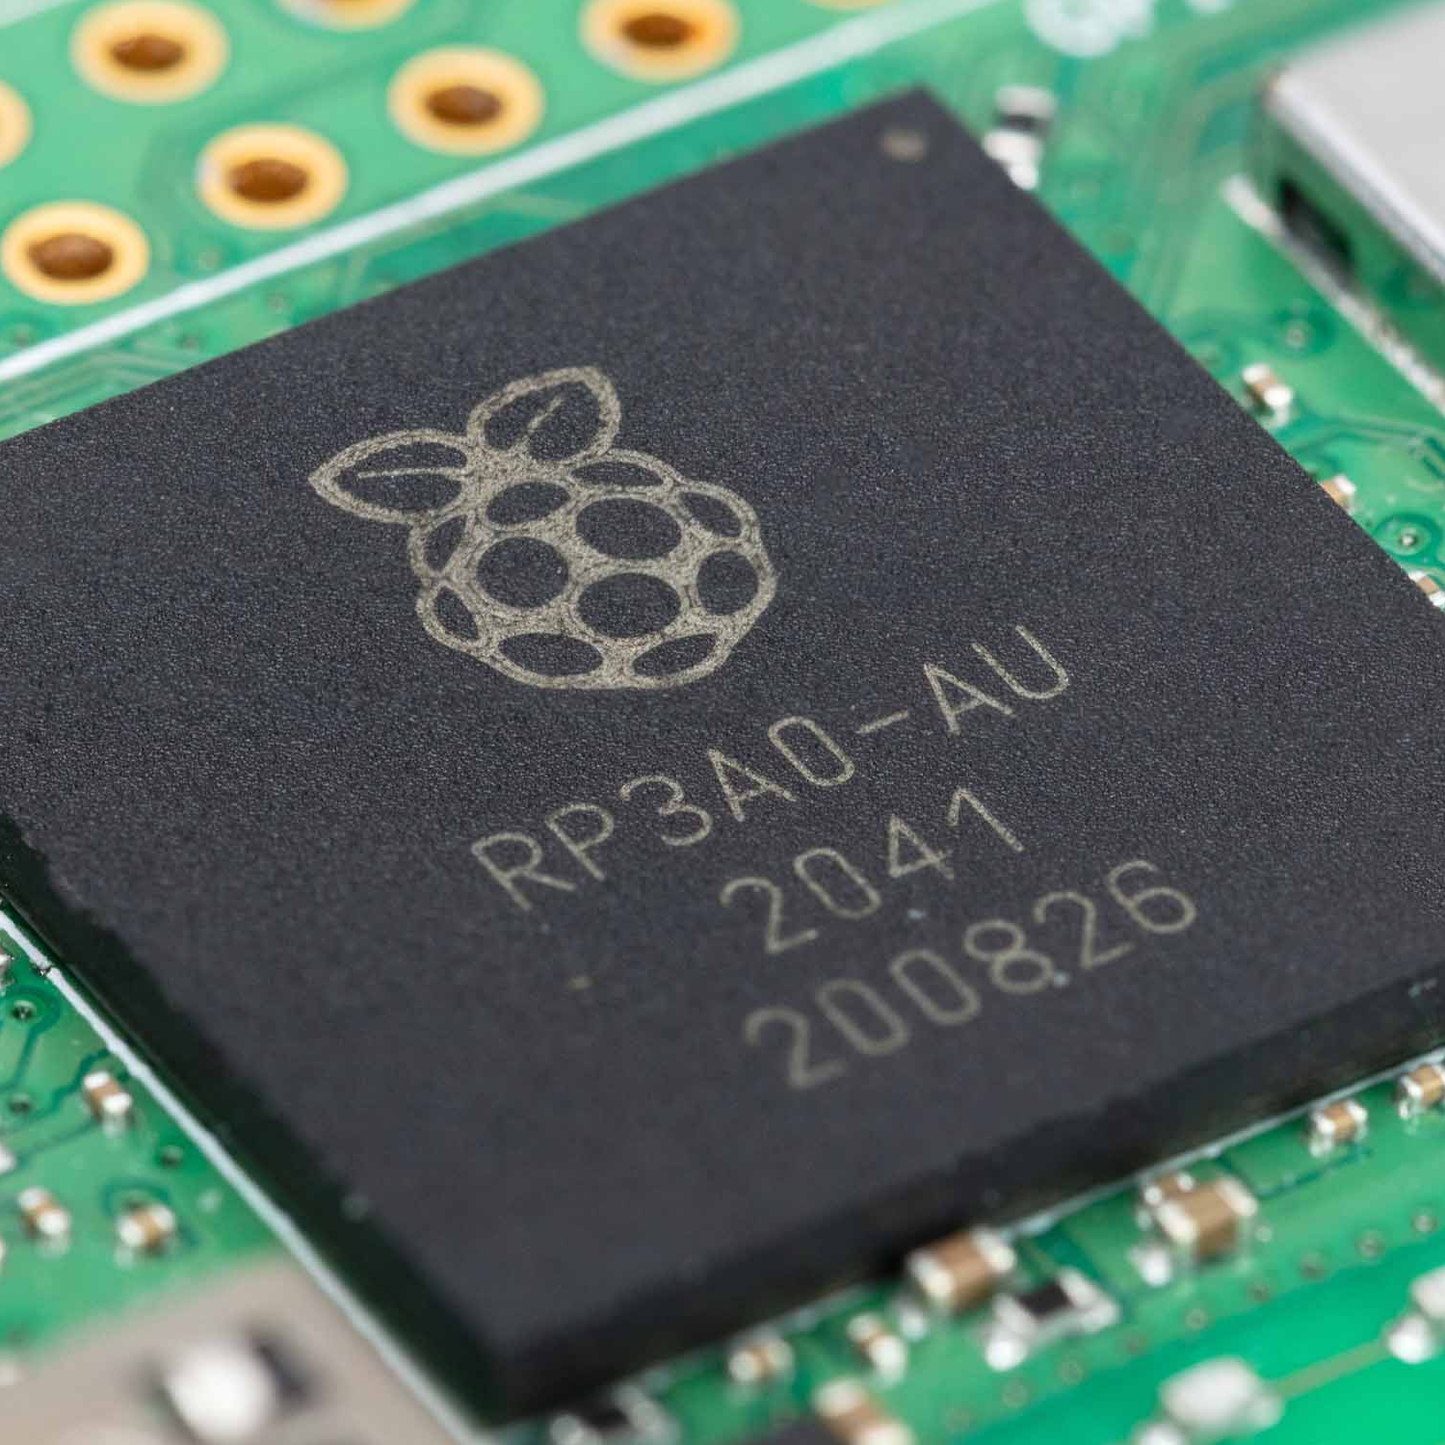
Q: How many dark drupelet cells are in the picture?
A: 11